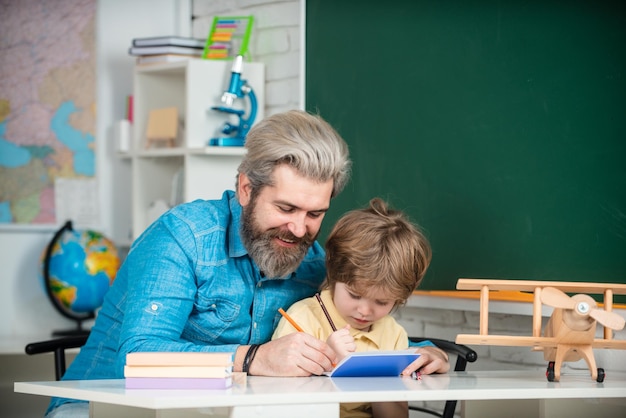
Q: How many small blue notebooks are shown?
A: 1